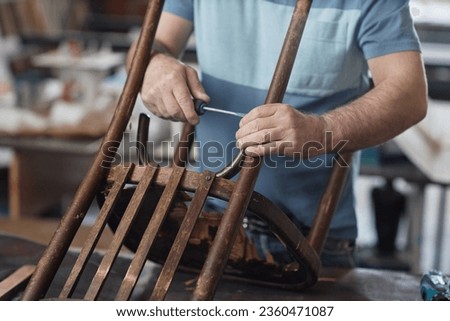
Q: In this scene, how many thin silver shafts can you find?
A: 1